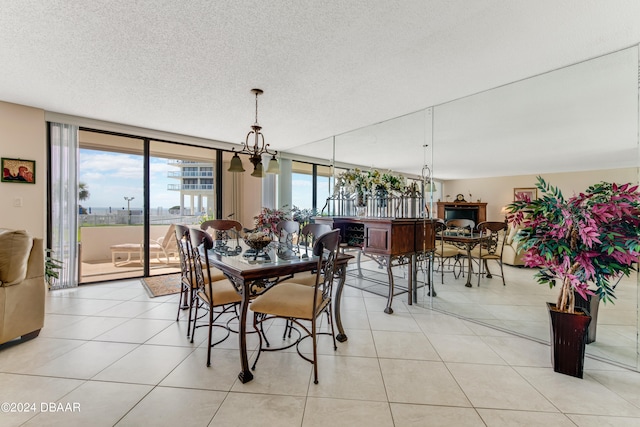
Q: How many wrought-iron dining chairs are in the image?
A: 6